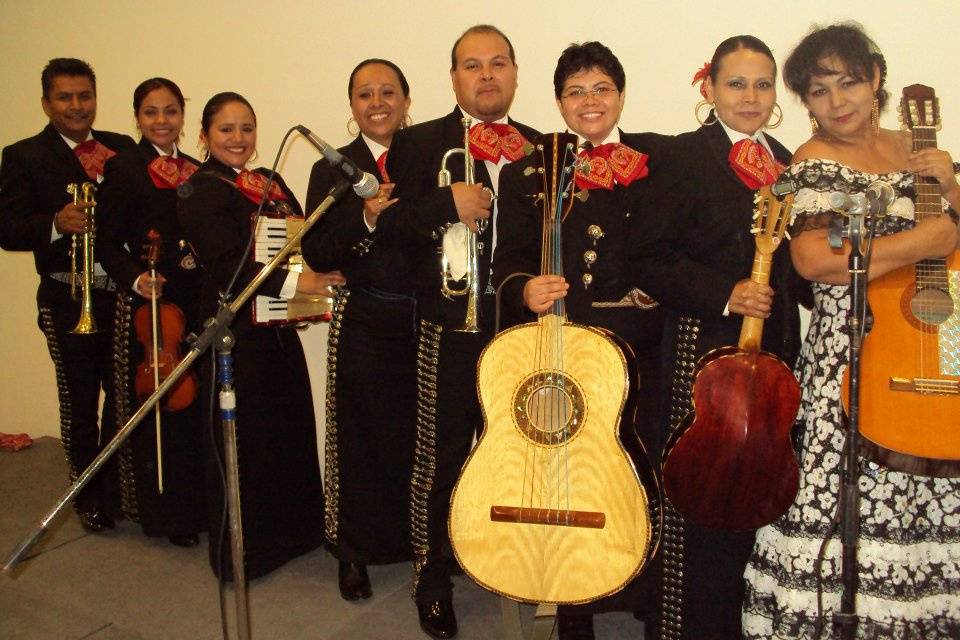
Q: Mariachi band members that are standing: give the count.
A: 8